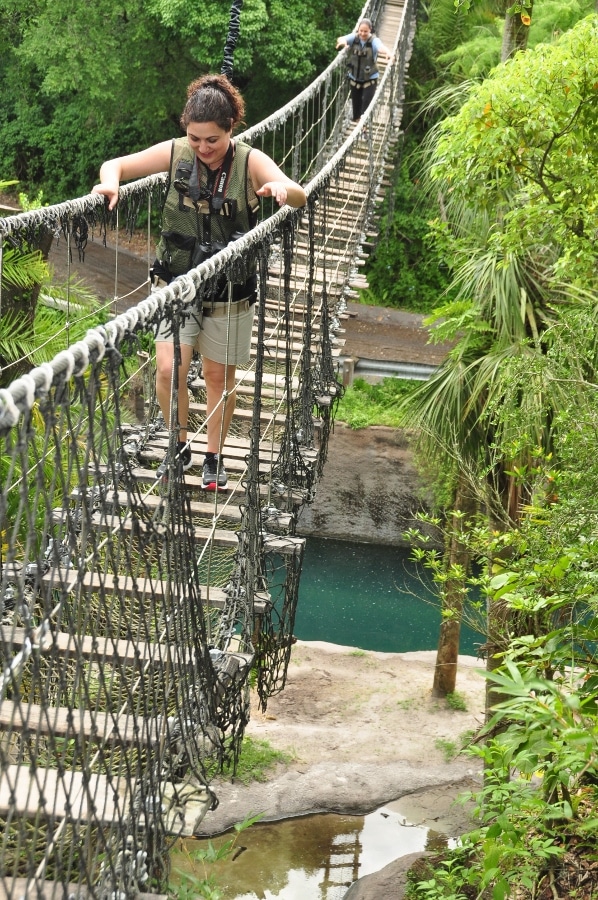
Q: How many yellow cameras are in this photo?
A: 0